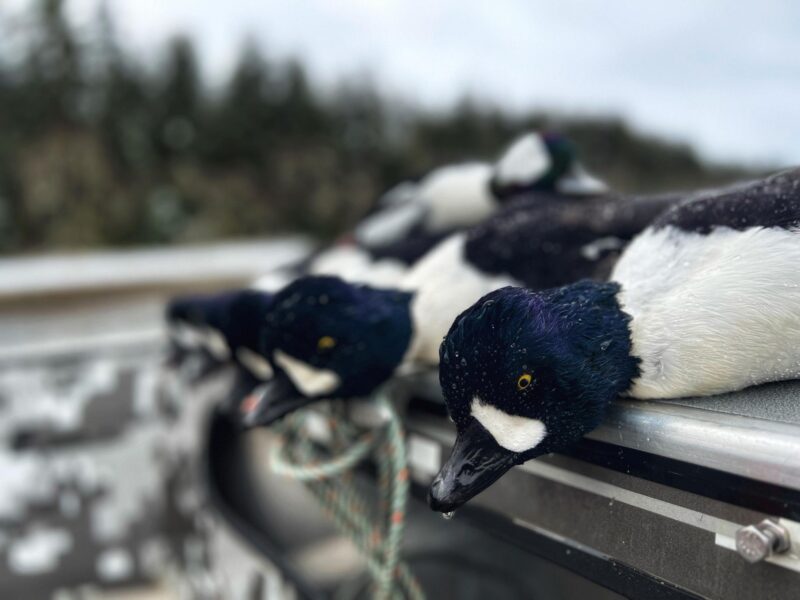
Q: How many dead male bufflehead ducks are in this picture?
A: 1